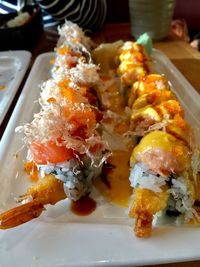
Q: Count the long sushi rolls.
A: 2